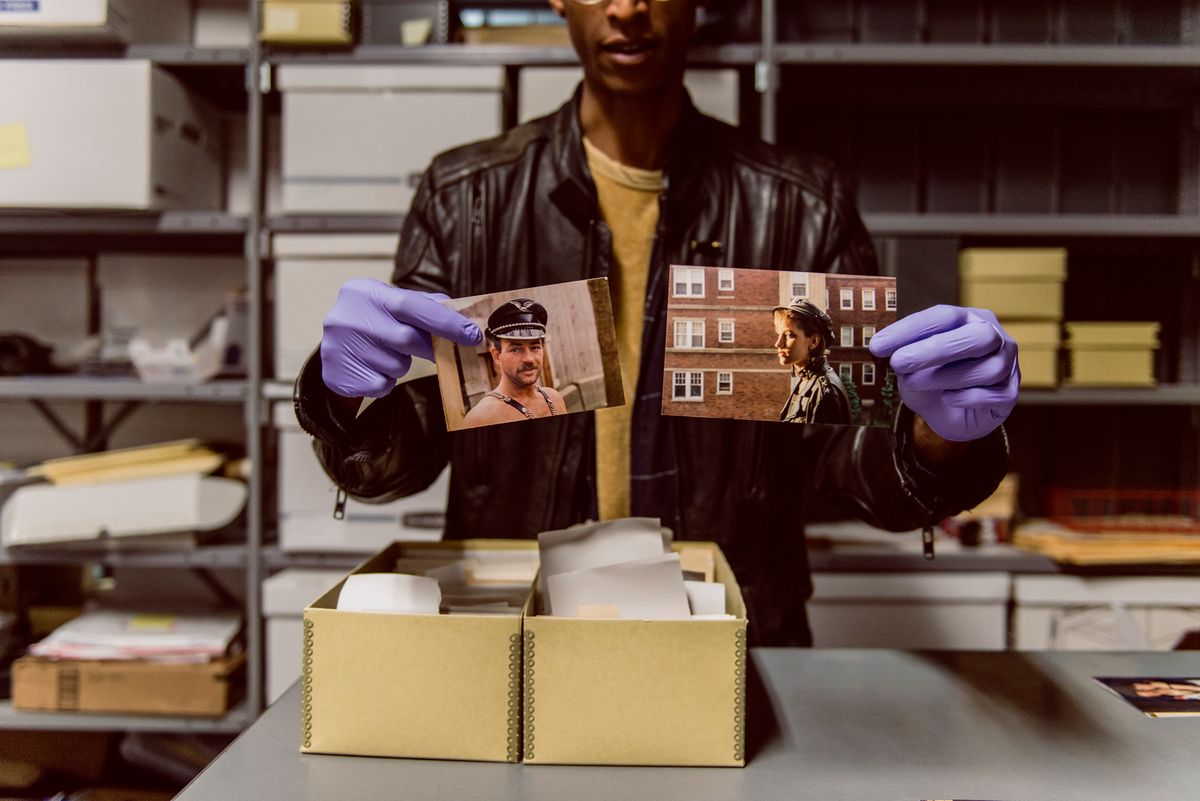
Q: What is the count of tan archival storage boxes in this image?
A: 6